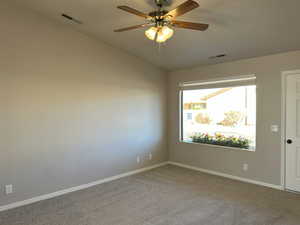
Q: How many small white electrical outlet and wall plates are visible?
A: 5